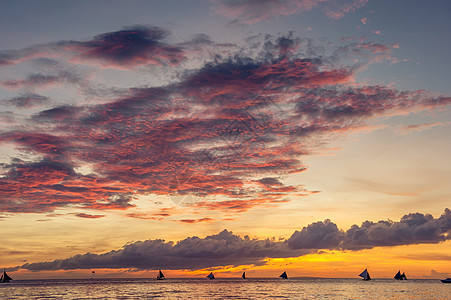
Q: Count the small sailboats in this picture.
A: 8